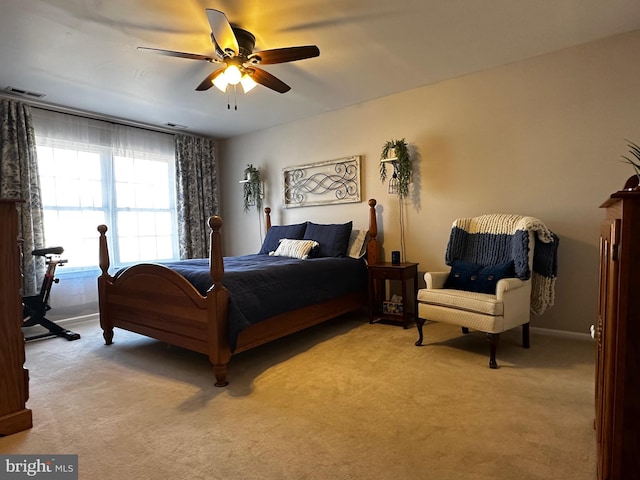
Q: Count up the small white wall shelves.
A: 2